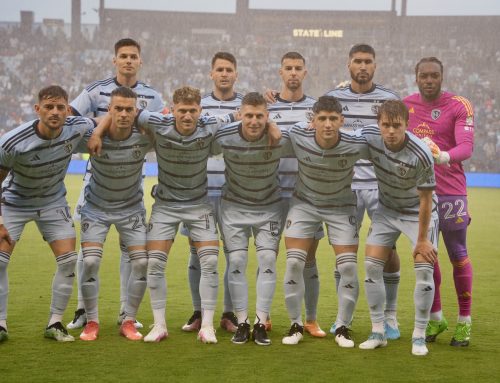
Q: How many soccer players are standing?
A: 11